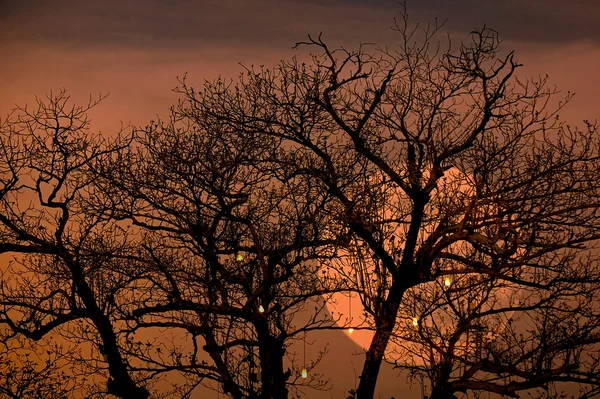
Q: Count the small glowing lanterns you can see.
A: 6